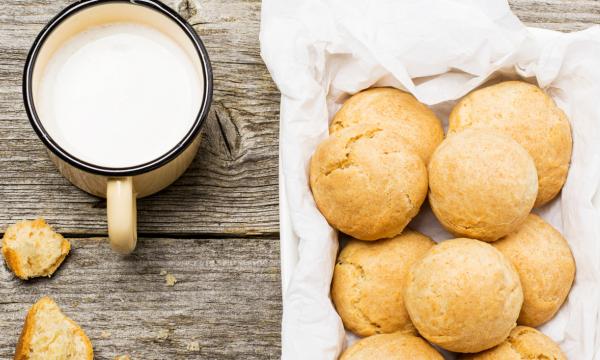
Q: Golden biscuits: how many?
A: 9